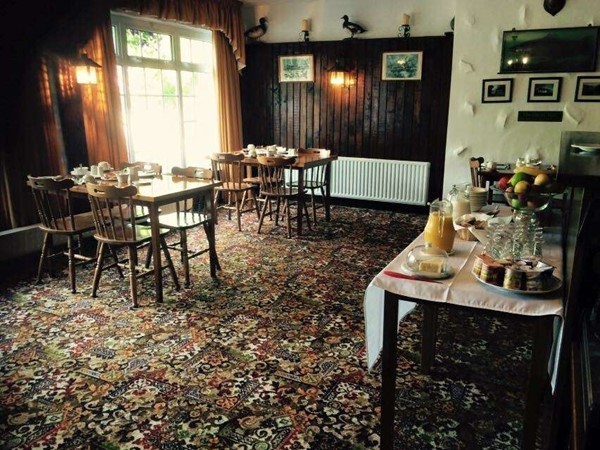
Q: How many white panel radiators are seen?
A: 1